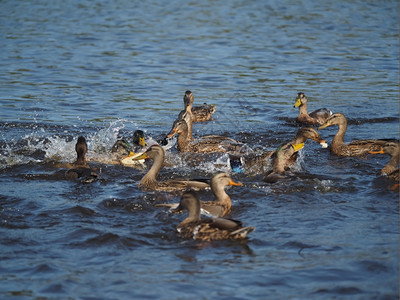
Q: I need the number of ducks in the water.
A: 14